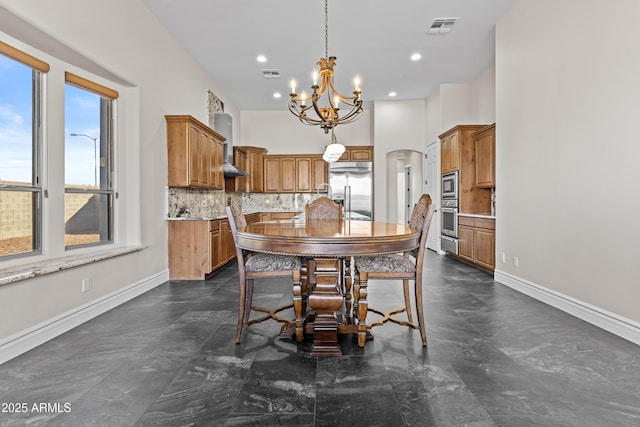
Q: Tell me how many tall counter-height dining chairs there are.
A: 3